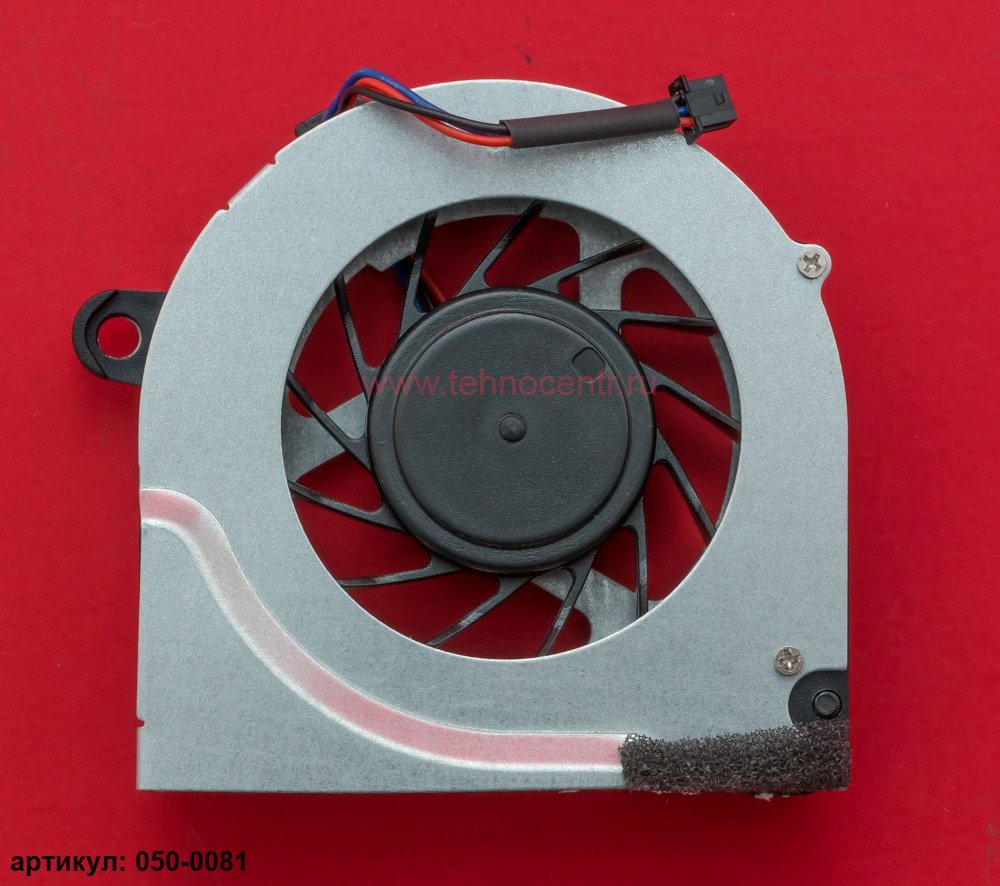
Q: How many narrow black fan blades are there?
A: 13